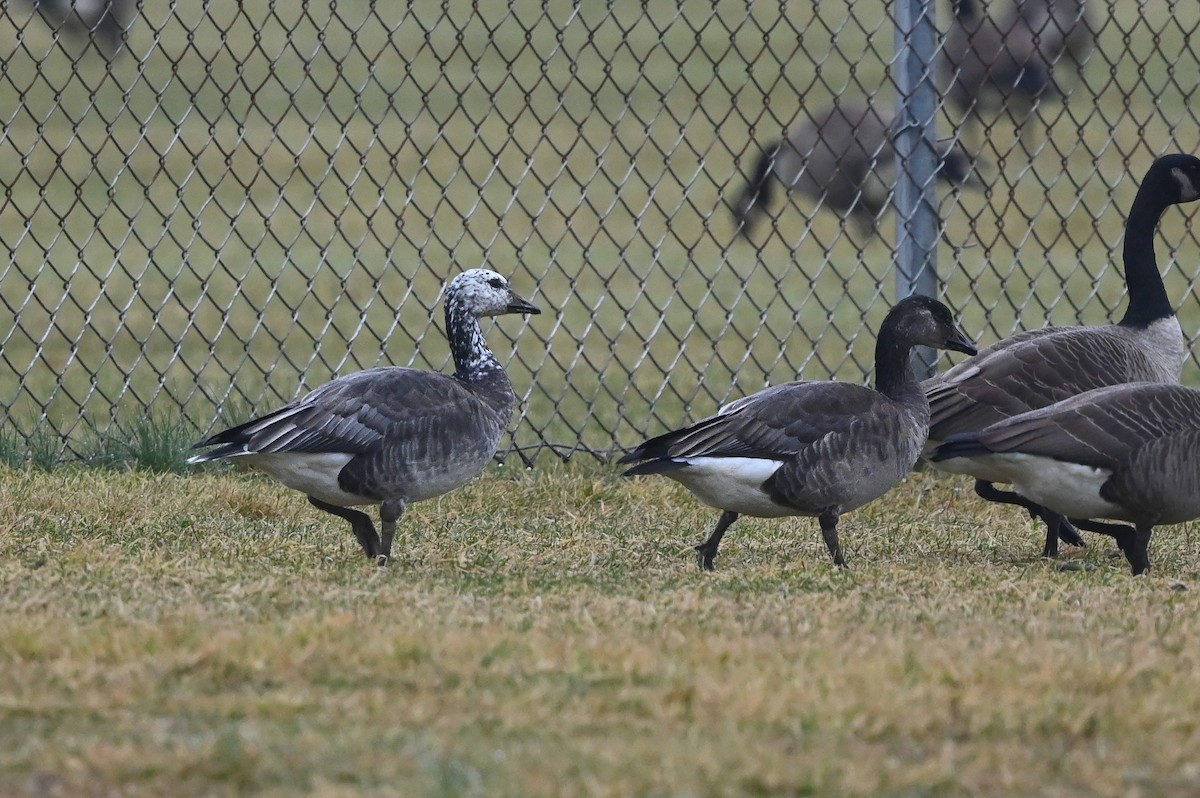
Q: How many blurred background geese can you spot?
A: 4